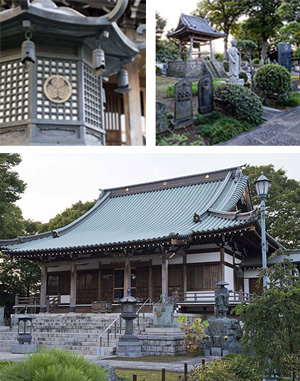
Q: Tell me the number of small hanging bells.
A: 3